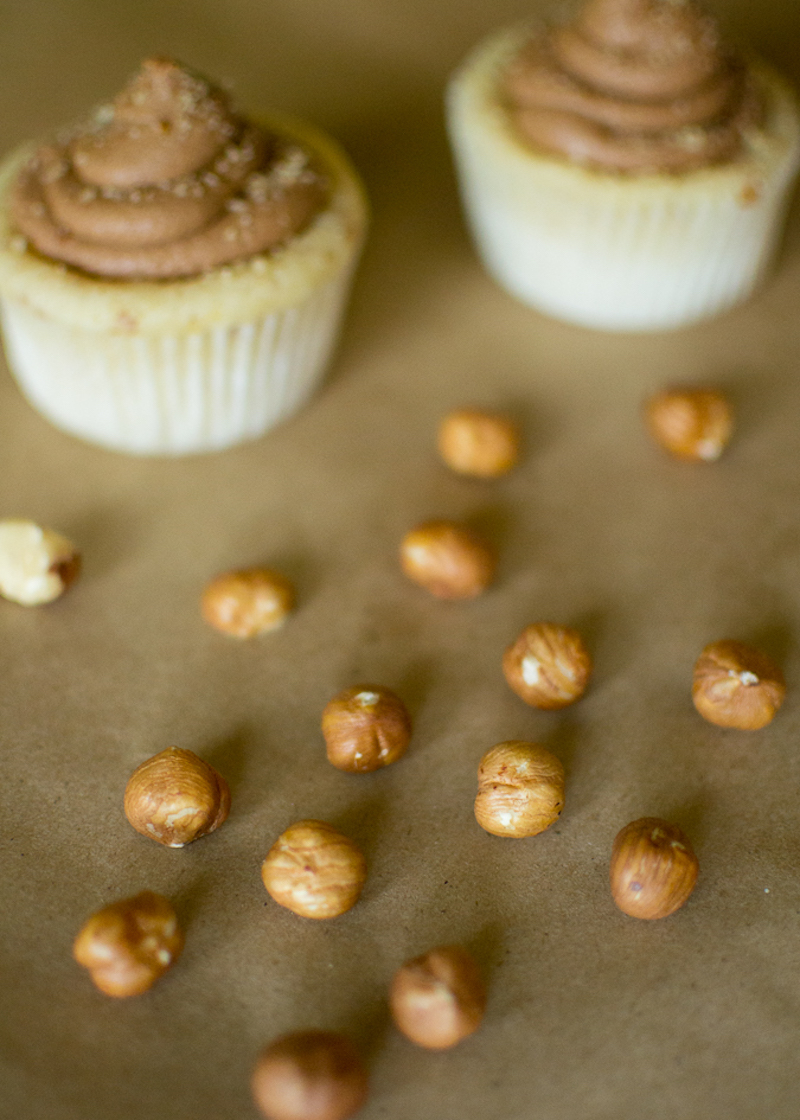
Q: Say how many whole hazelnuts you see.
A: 14